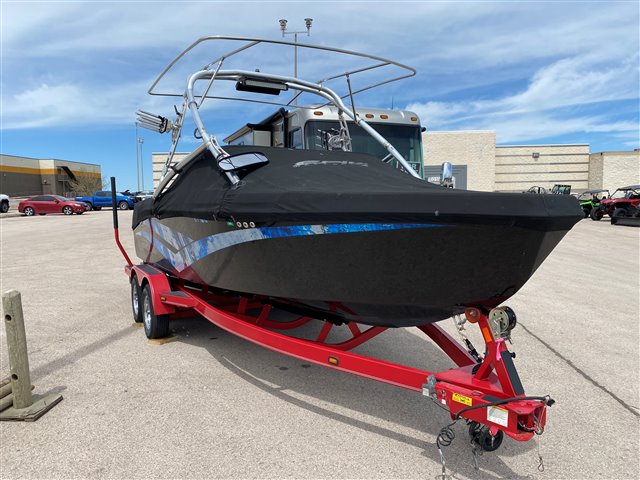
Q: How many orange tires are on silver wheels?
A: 0